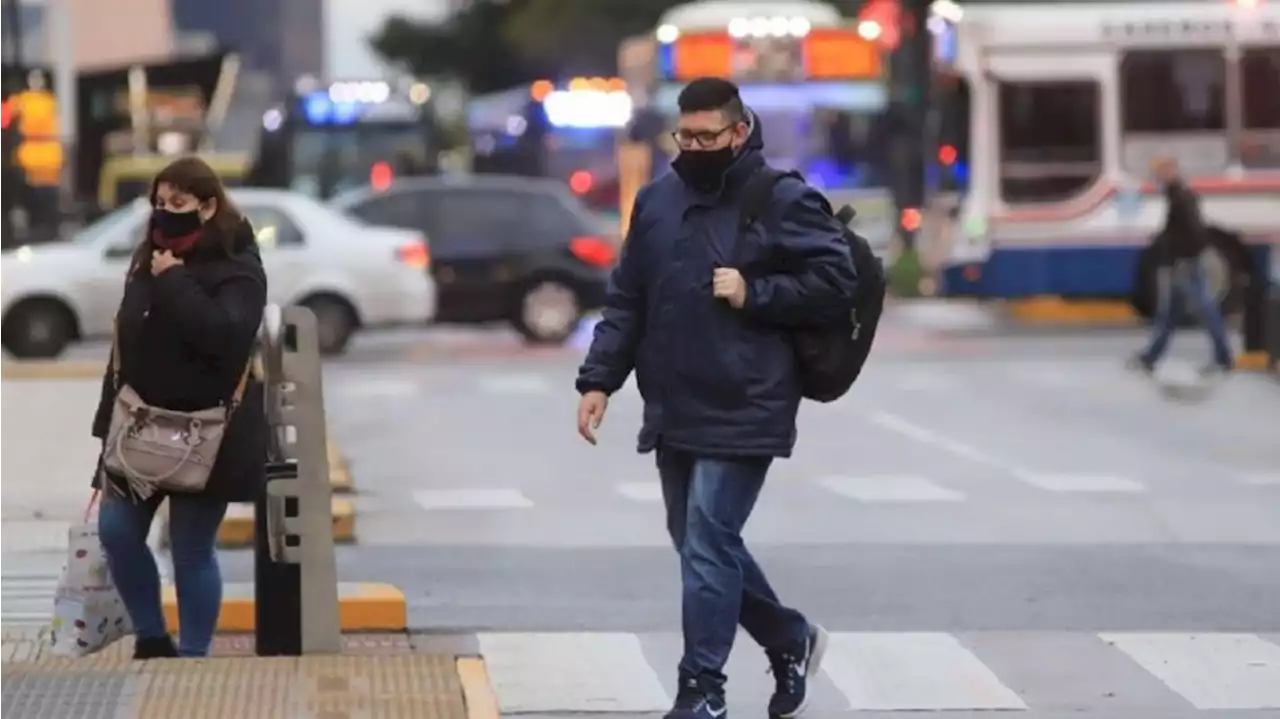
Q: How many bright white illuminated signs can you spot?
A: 1